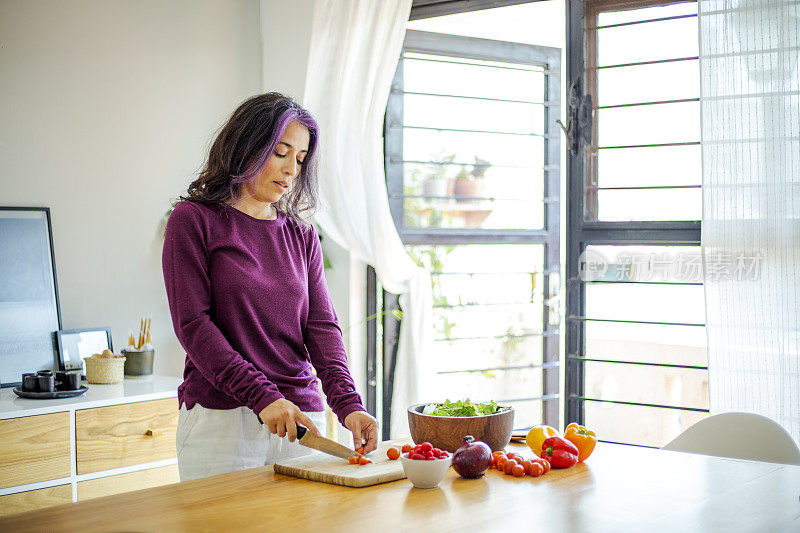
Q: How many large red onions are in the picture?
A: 1